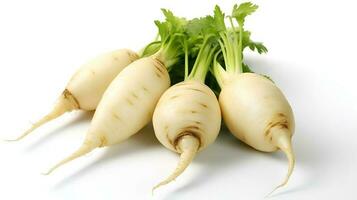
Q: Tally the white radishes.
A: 4